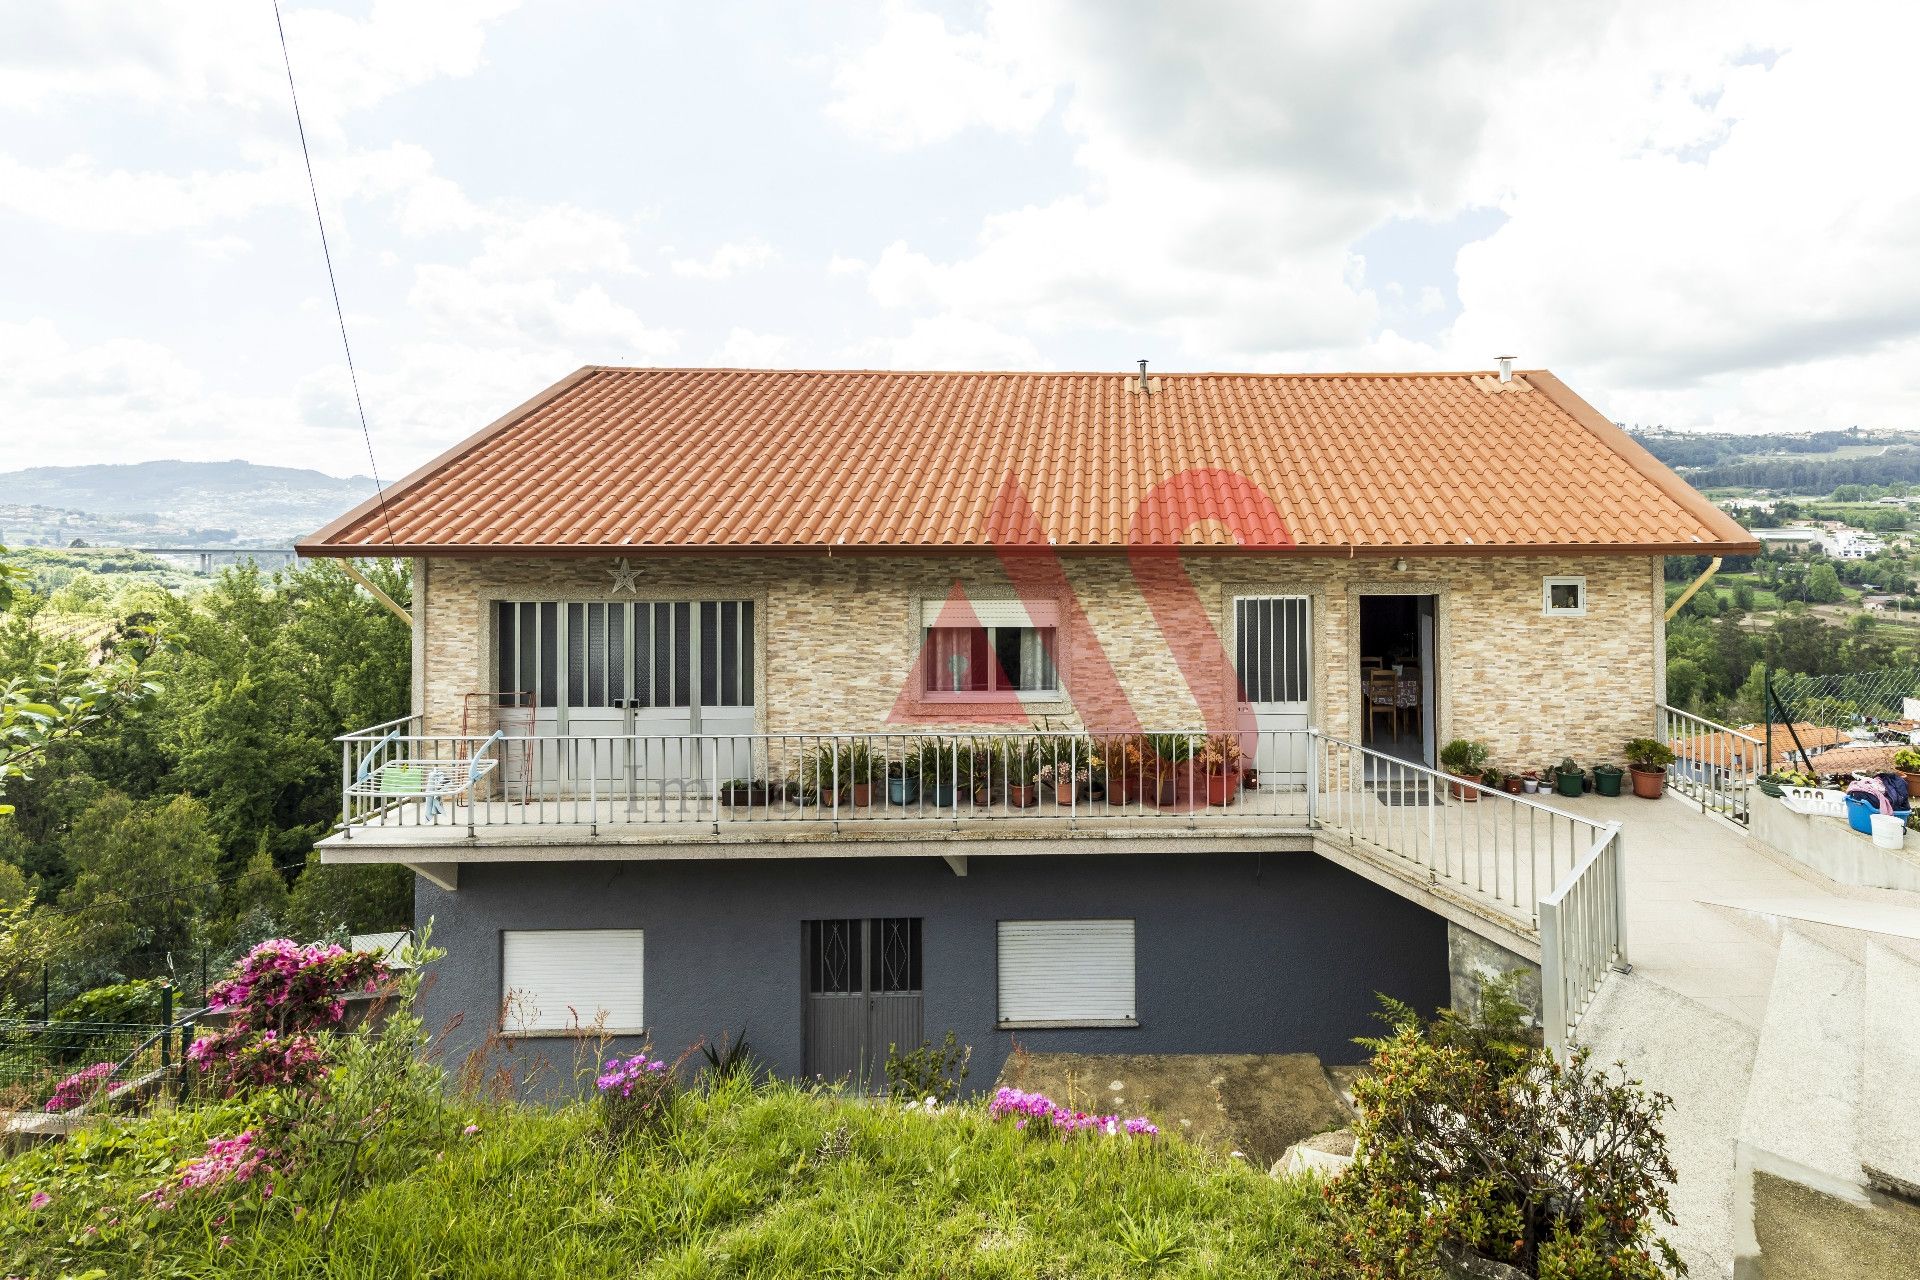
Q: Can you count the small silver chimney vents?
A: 2